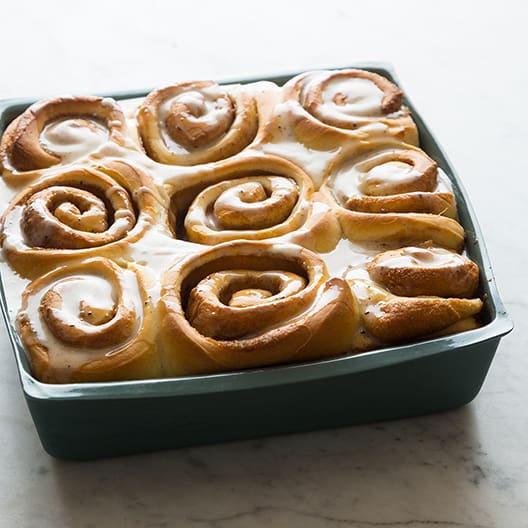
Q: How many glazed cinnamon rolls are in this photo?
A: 9